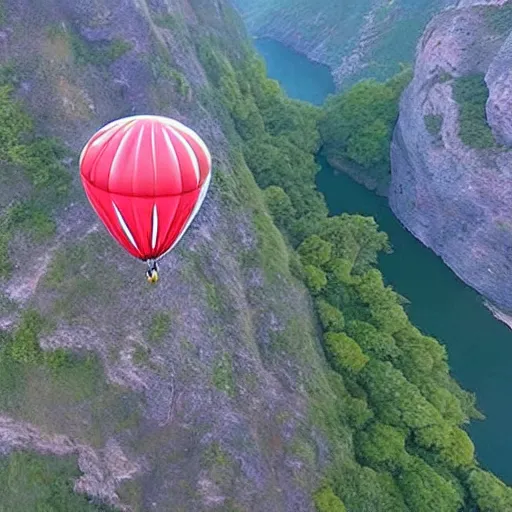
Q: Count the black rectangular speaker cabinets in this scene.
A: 0